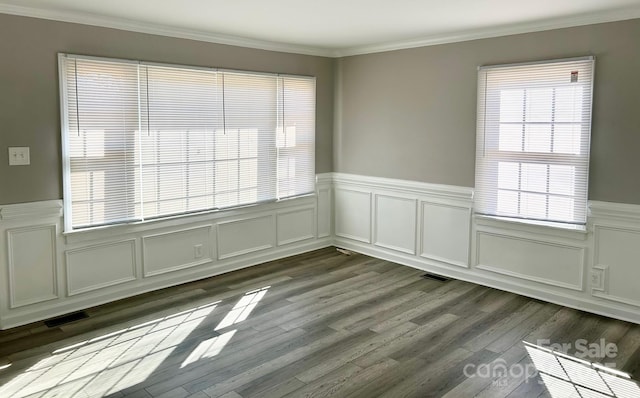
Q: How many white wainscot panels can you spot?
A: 11